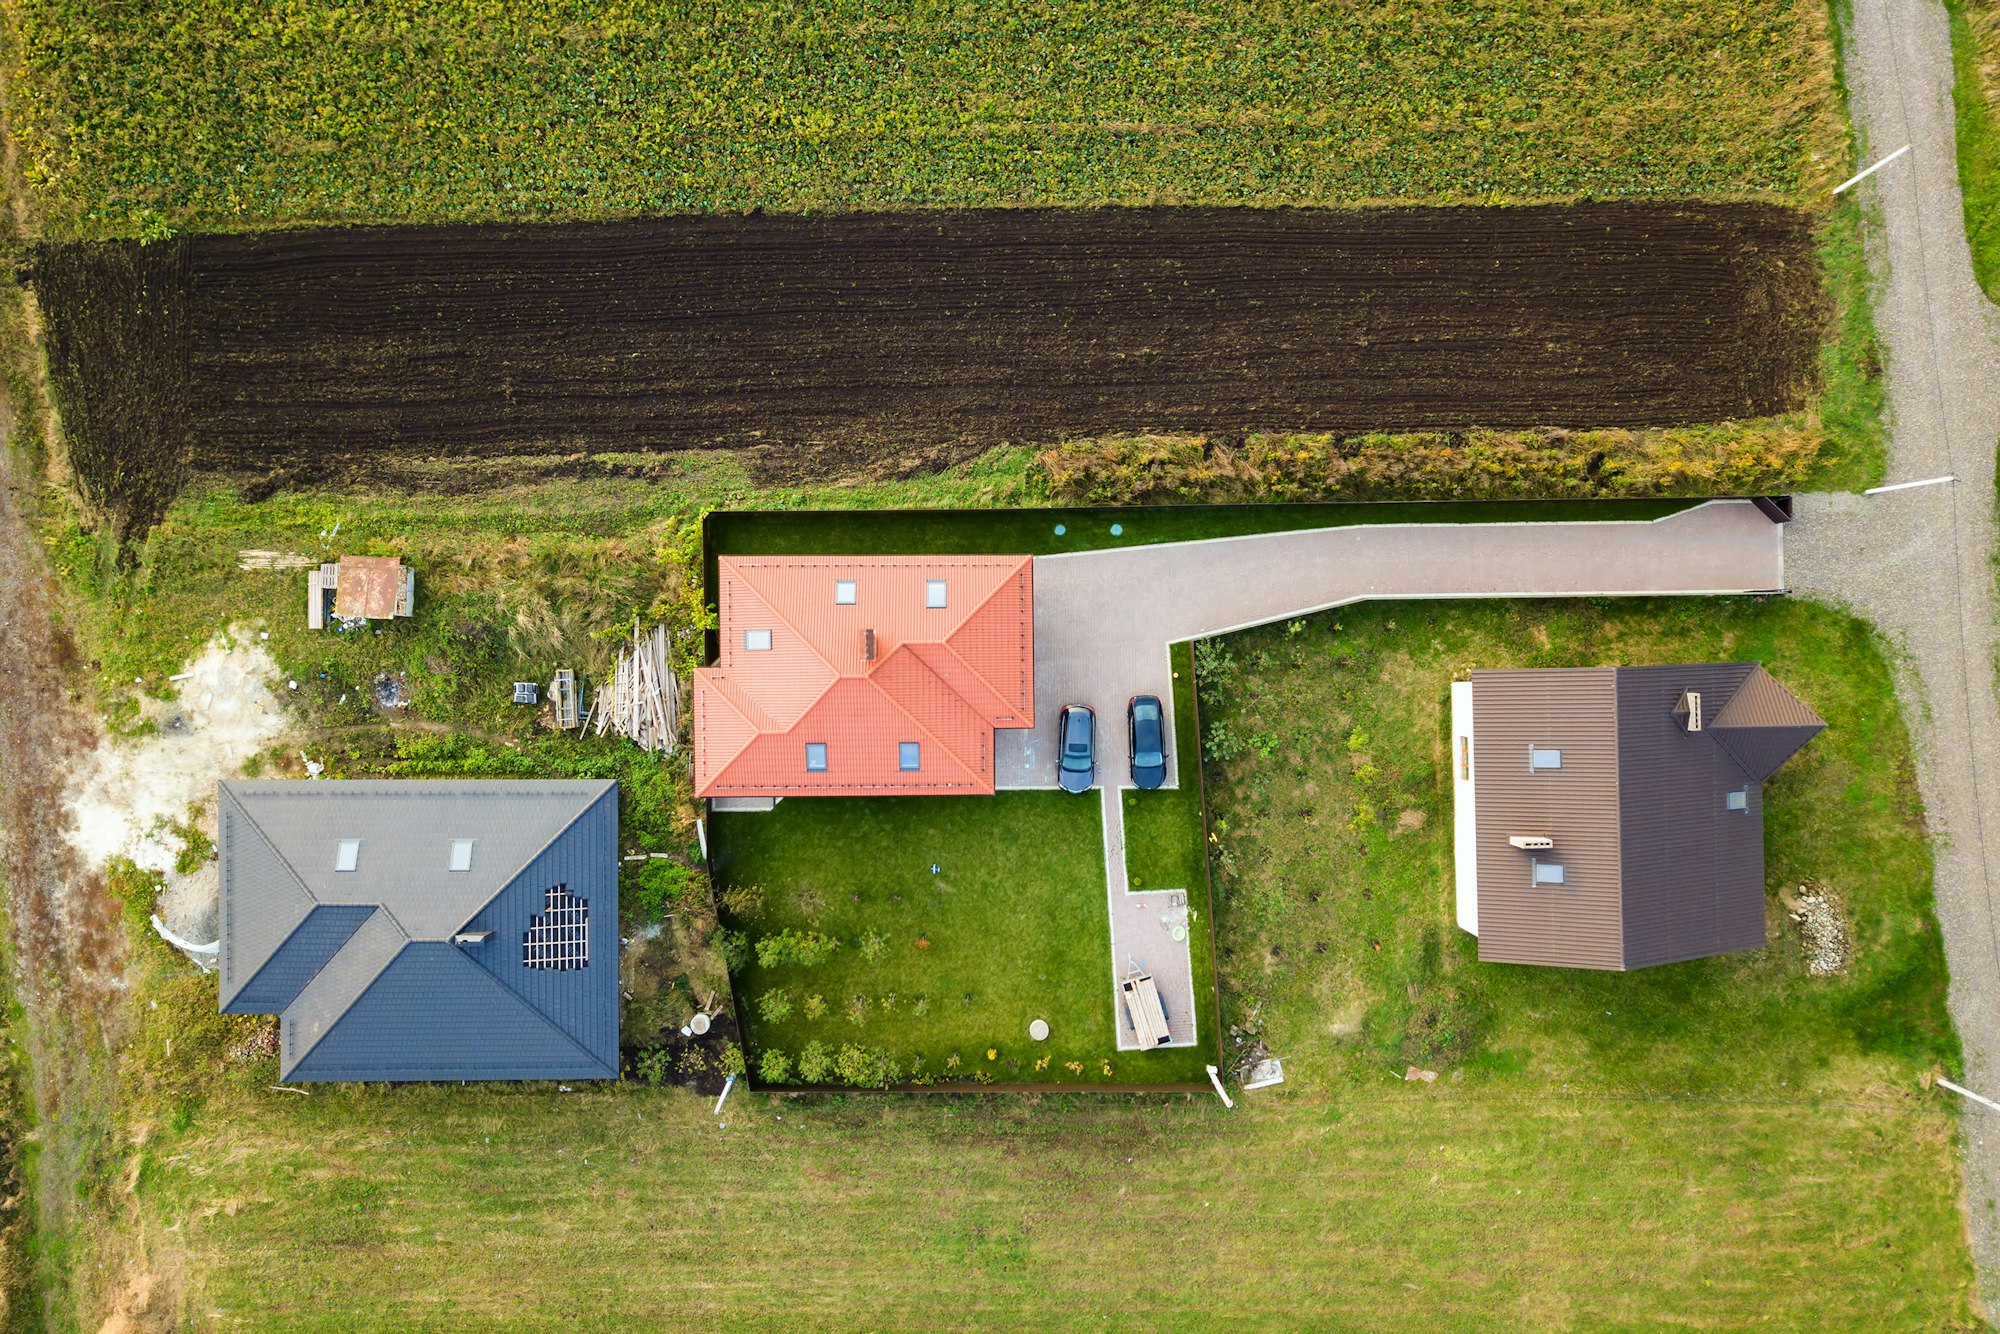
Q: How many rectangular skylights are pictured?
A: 10